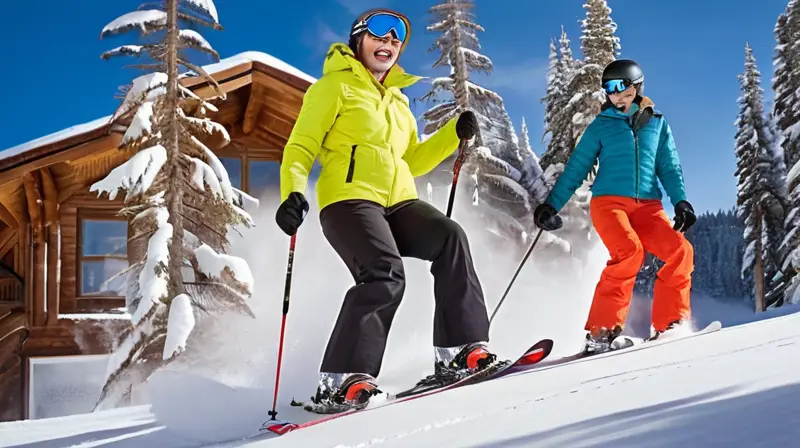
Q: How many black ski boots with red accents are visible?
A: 2